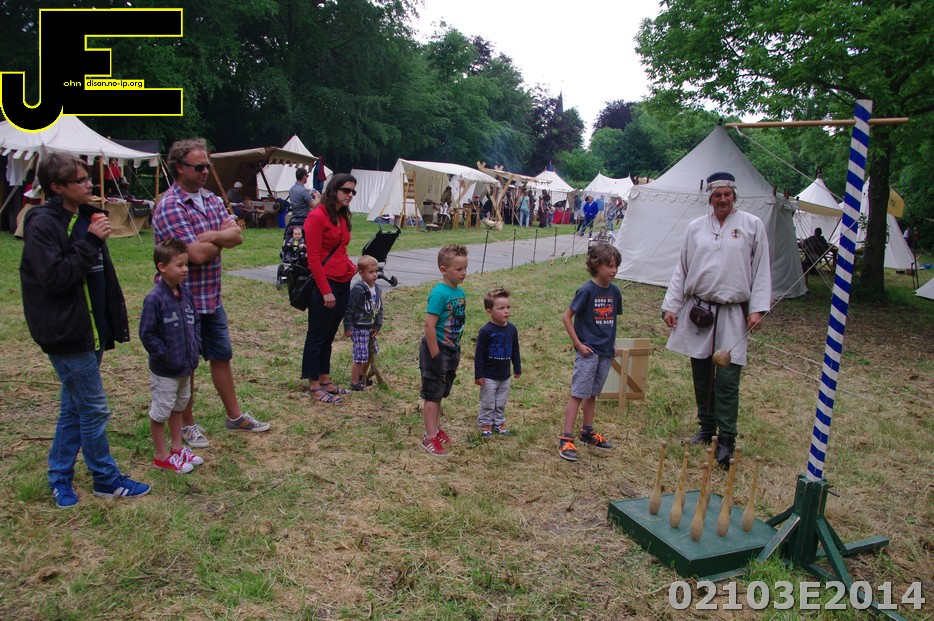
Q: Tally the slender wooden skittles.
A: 9